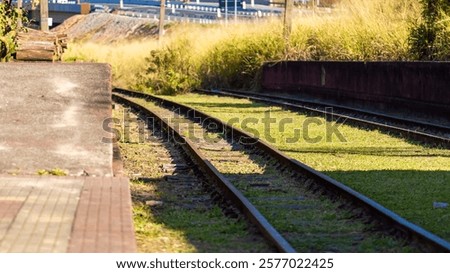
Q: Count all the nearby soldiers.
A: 0